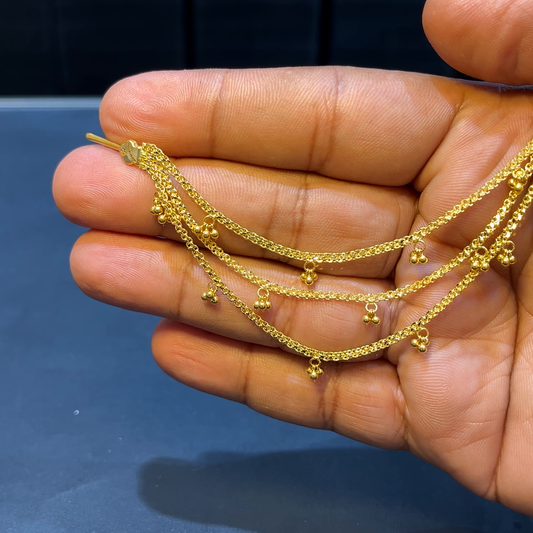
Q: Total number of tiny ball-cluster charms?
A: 12